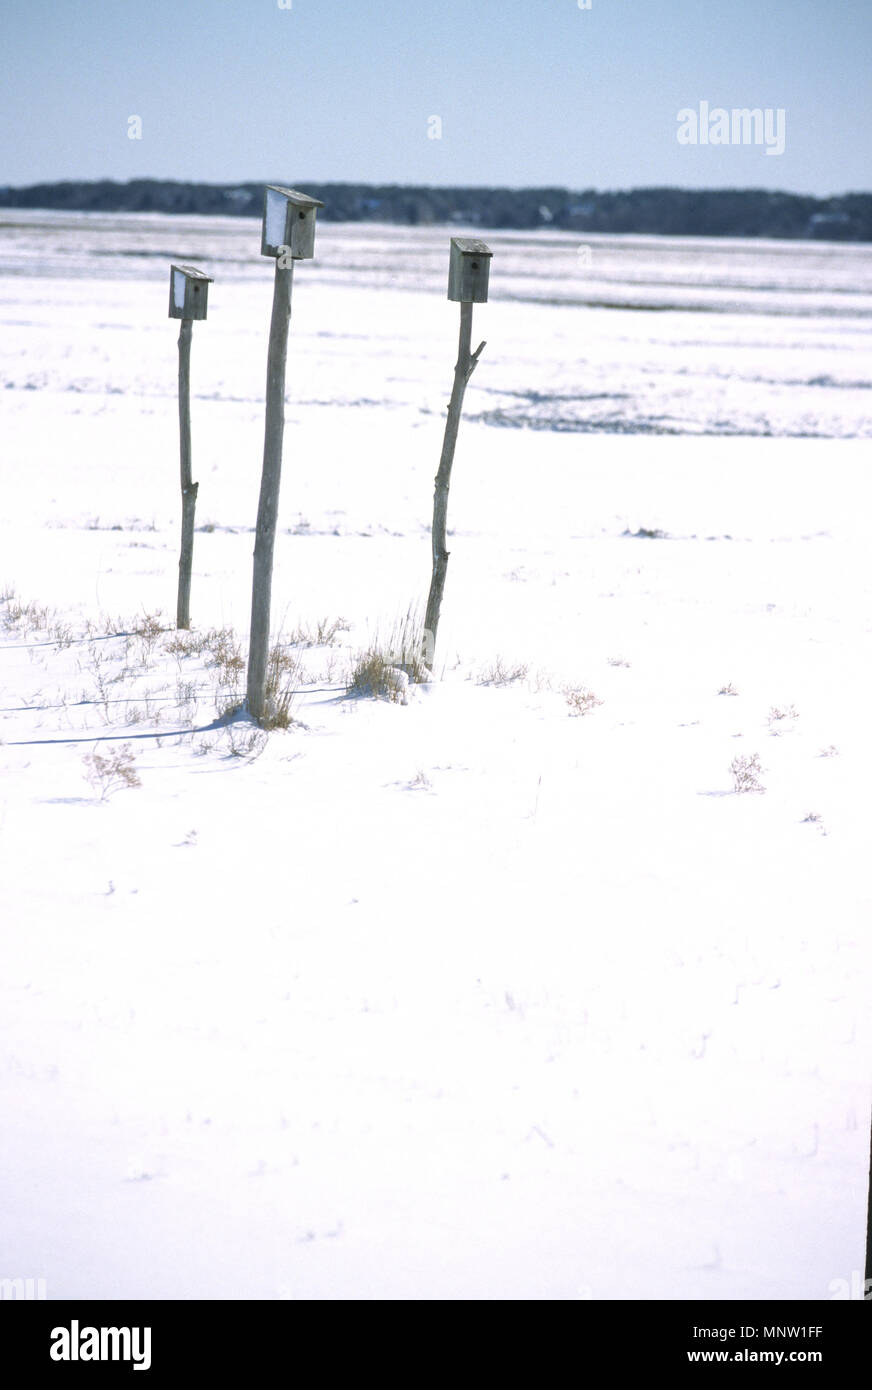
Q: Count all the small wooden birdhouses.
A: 3